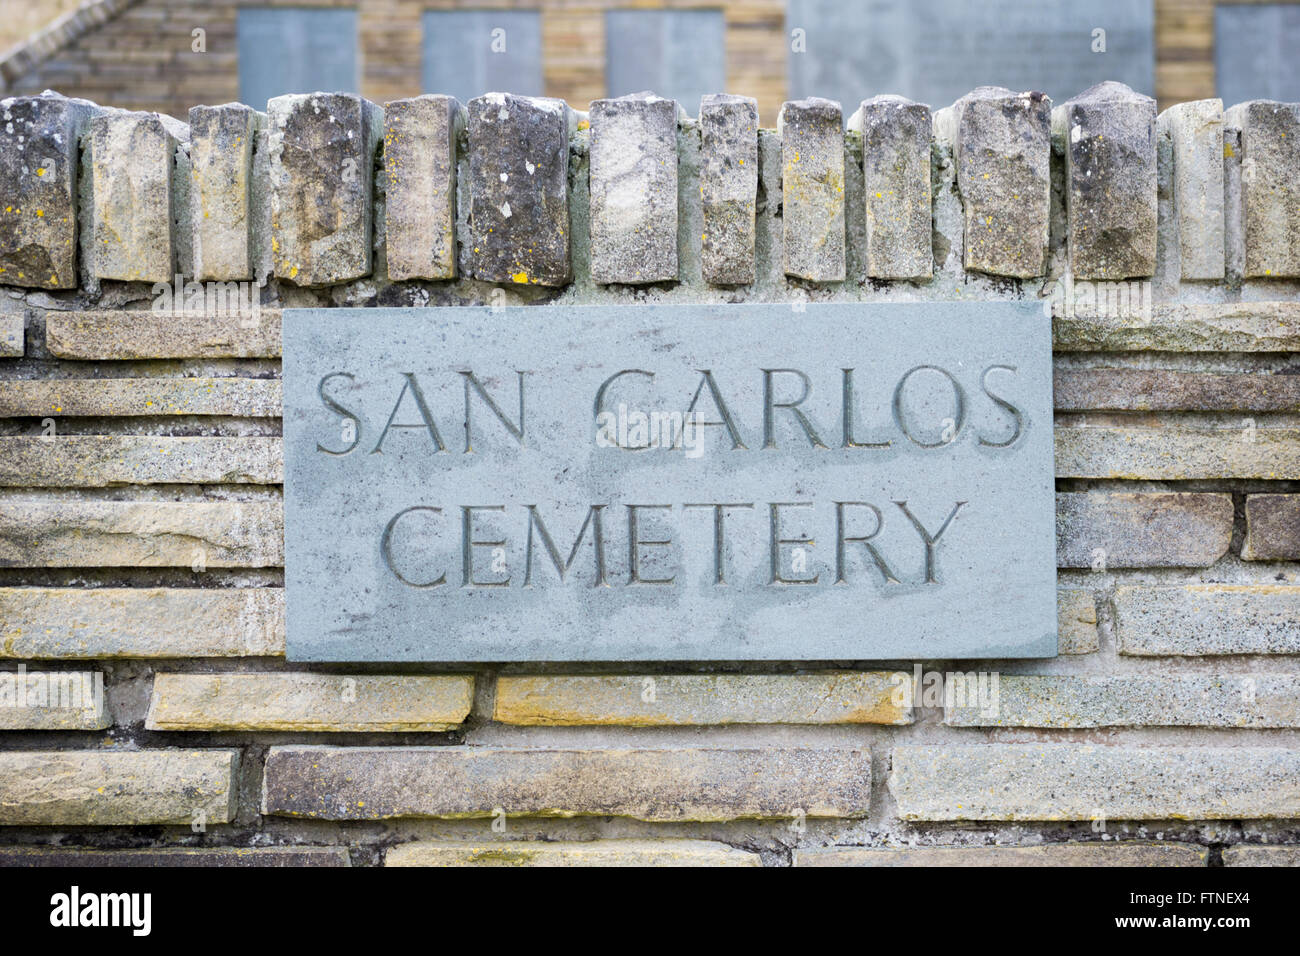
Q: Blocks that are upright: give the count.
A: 14